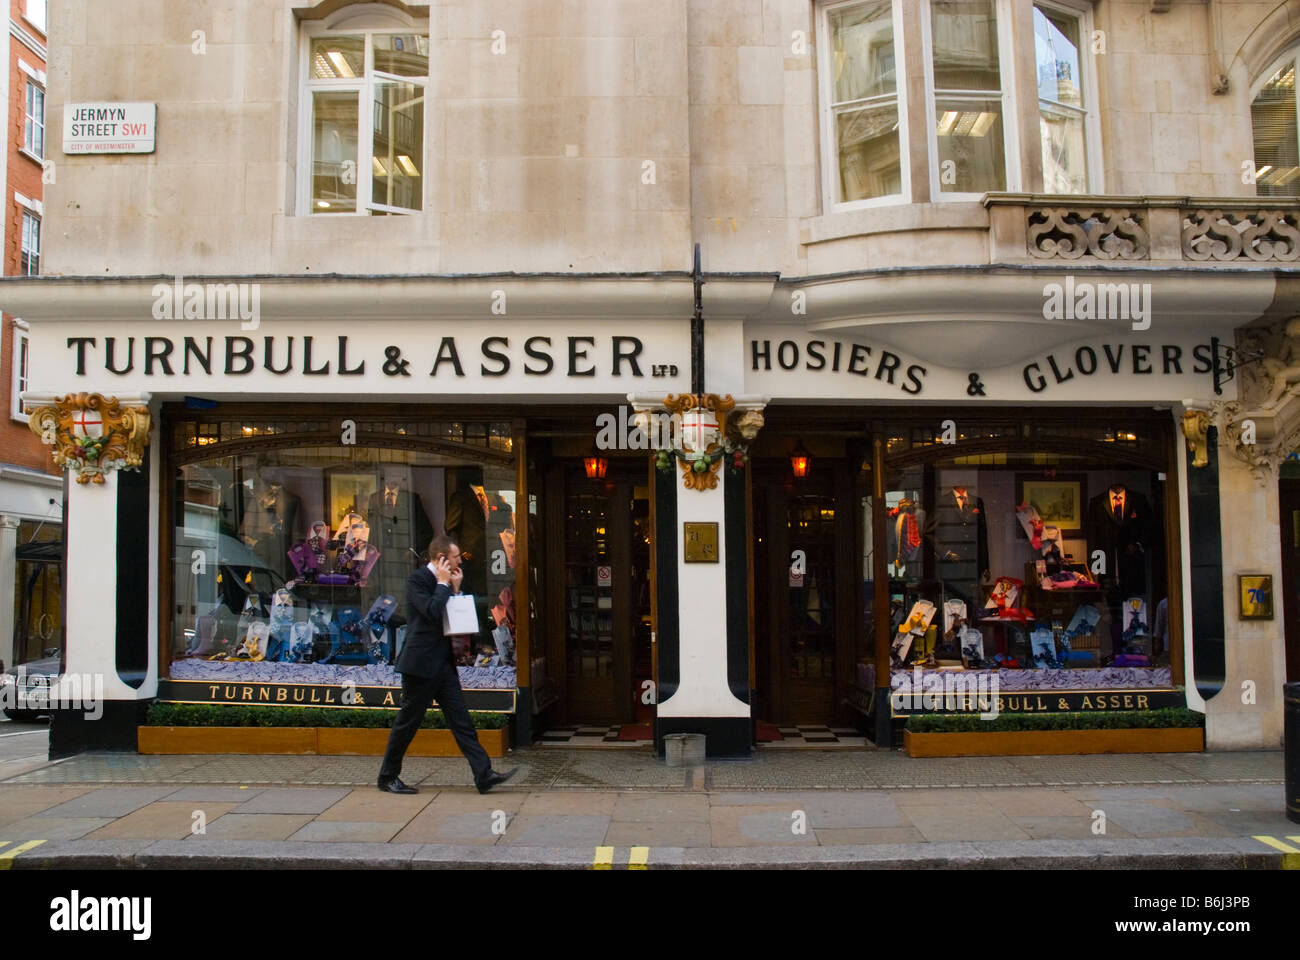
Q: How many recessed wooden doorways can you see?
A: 2